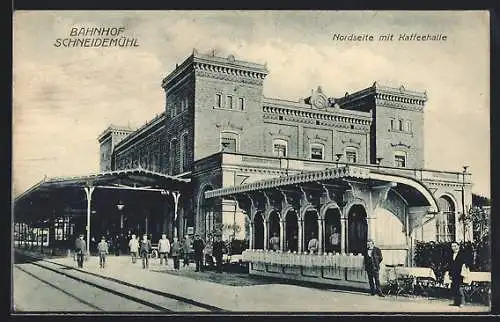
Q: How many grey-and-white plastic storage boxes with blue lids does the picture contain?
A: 0